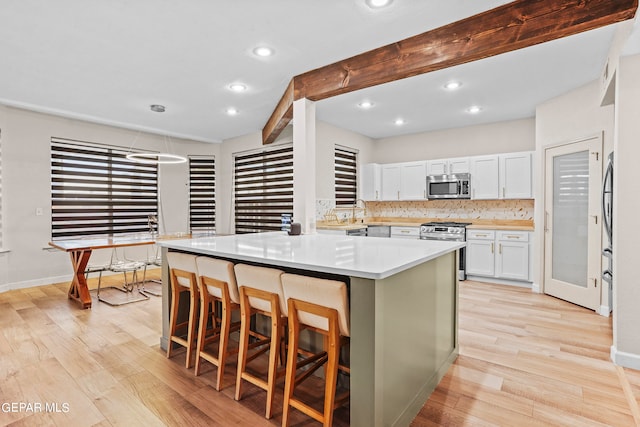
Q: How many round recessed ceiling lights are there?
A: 8